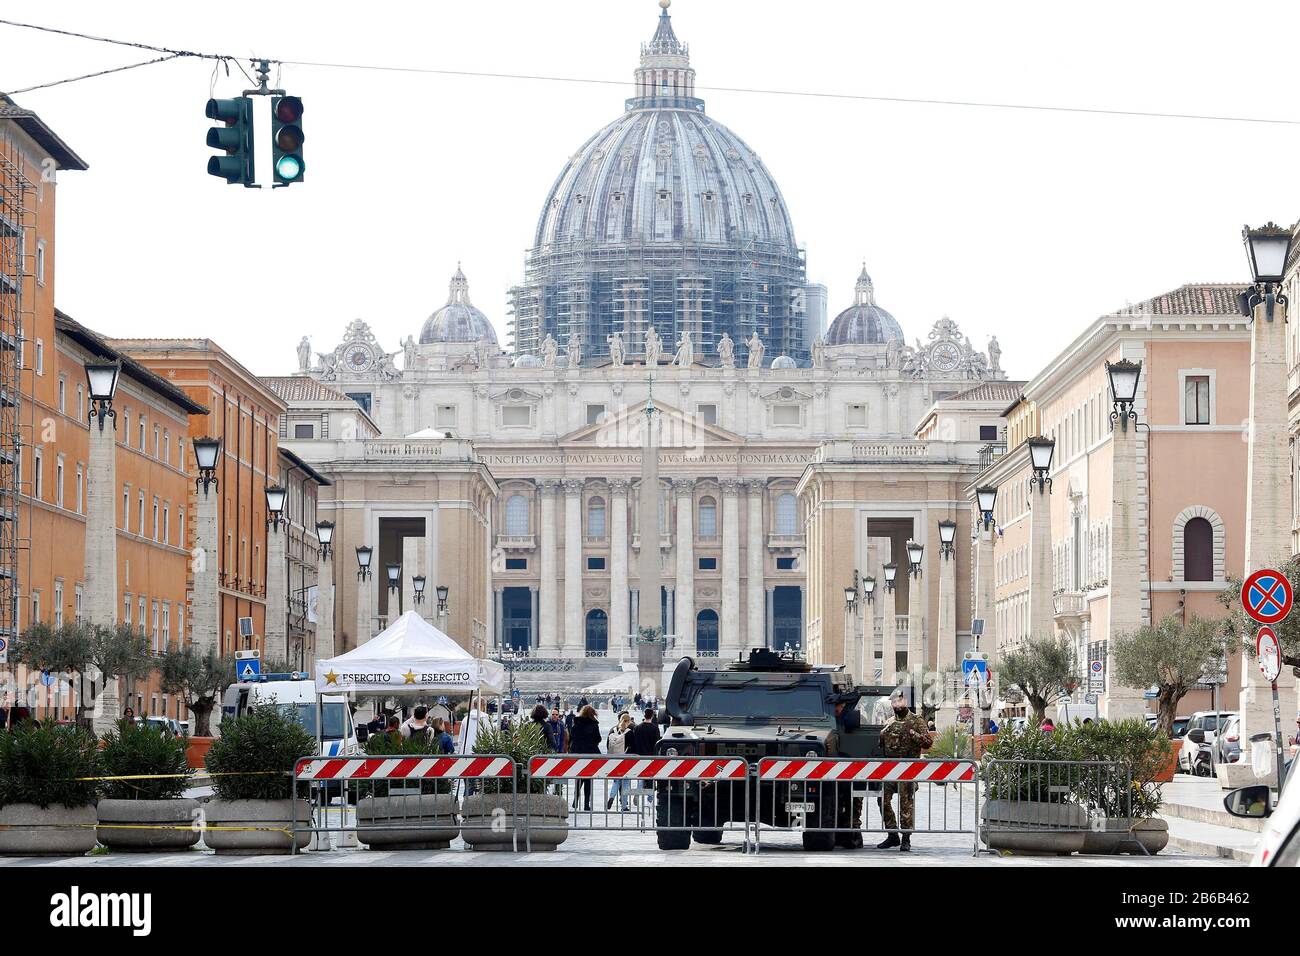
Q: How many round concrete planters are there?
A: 7